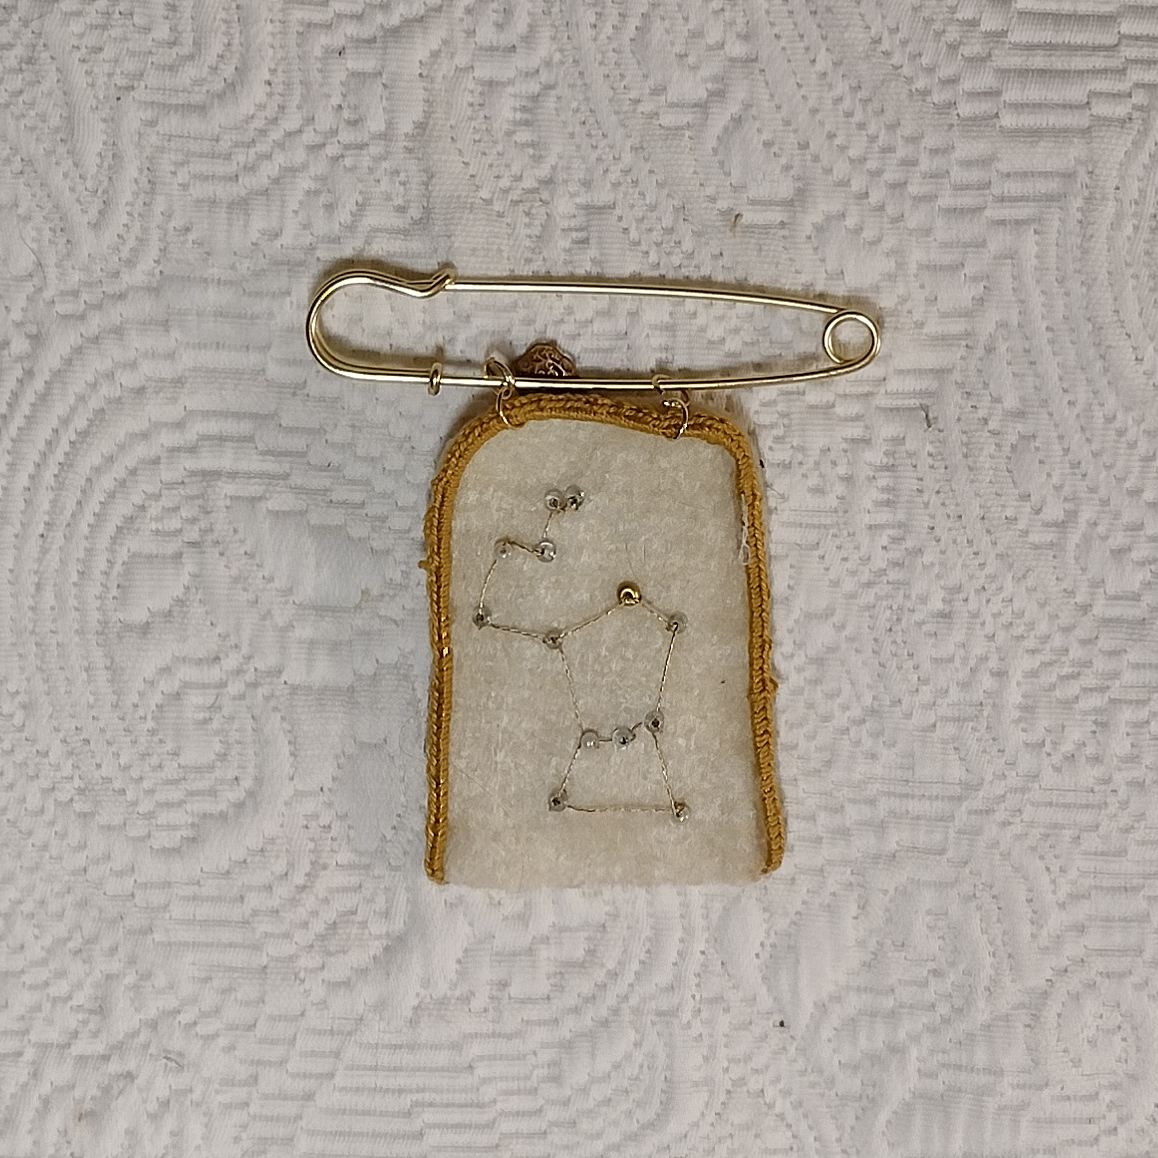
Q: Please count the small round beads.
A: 13